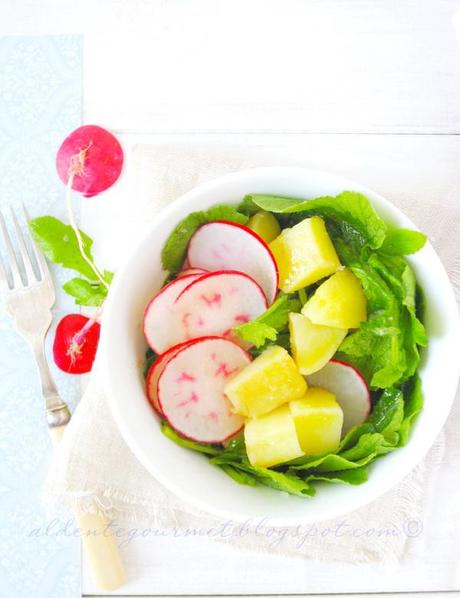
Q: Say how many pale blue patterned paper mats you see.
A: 1